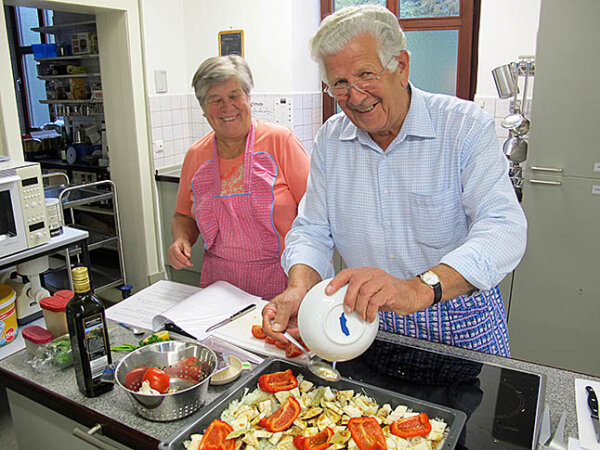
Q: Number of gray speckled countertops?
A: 1